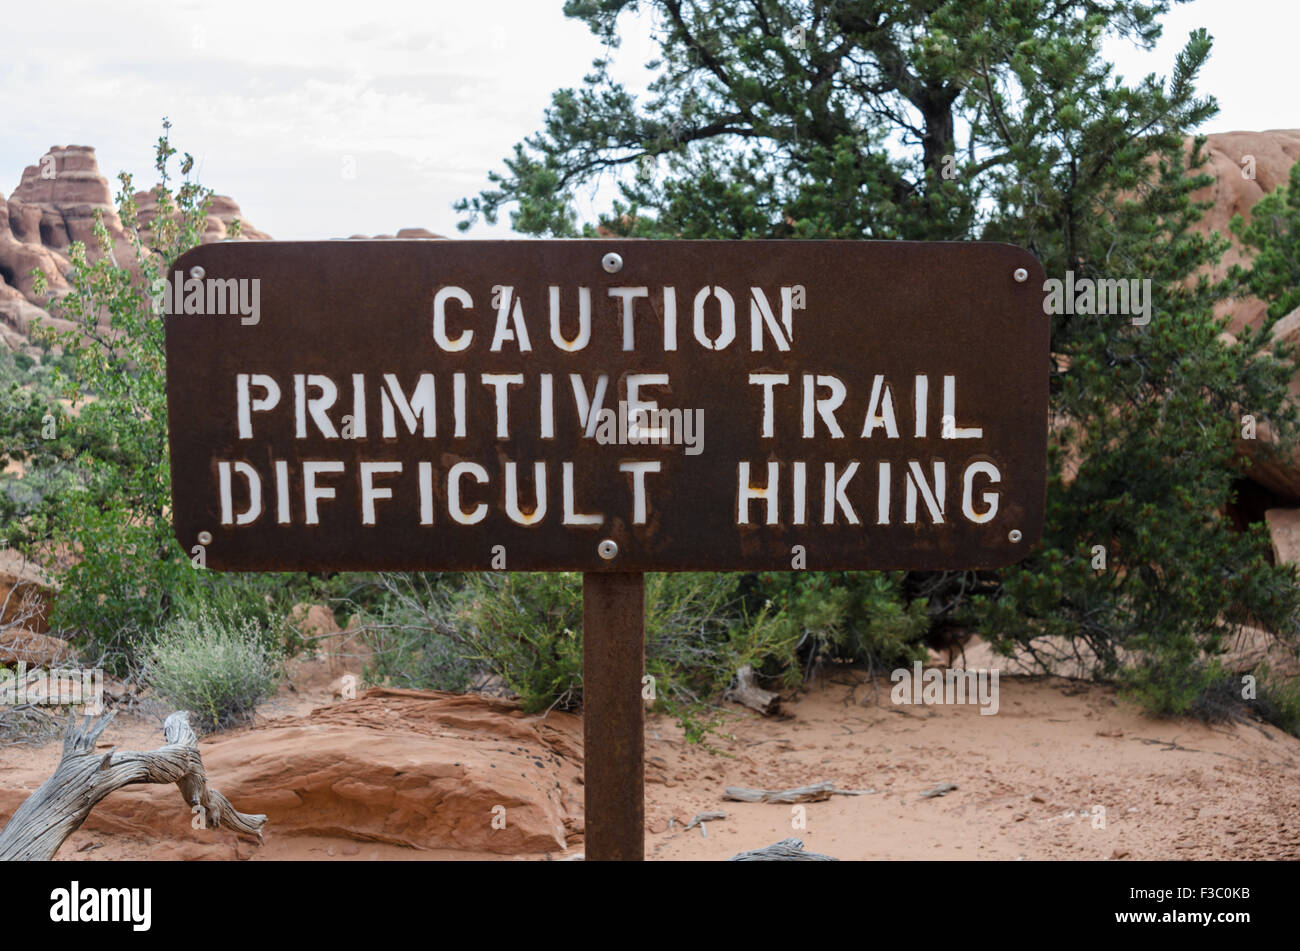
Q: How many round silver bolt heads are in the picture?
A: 6